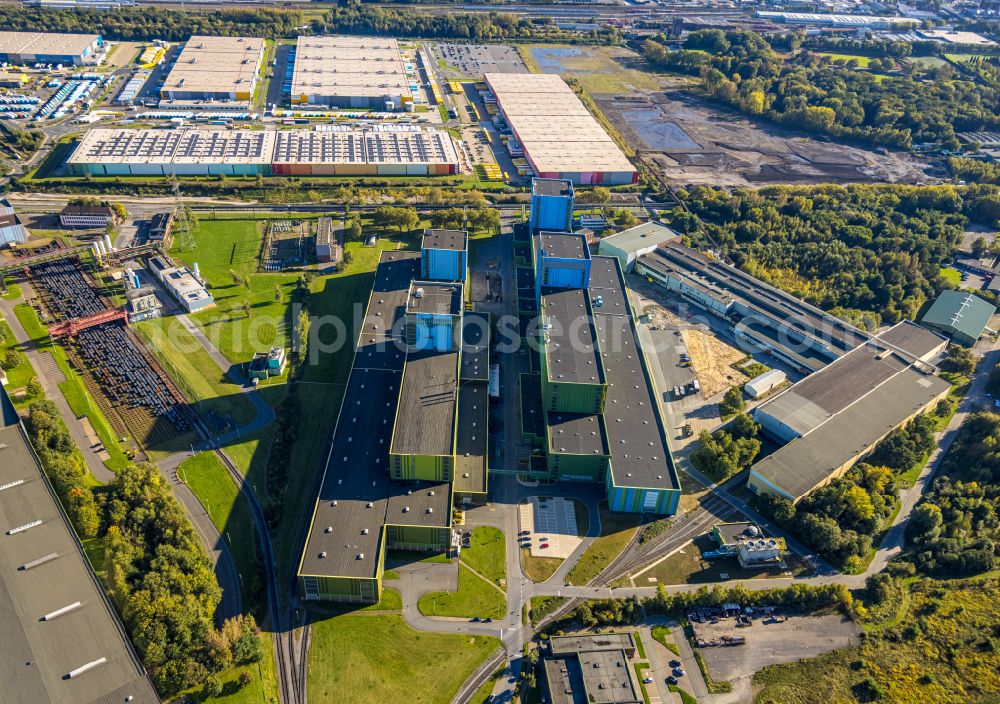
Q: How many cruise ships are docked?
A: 0